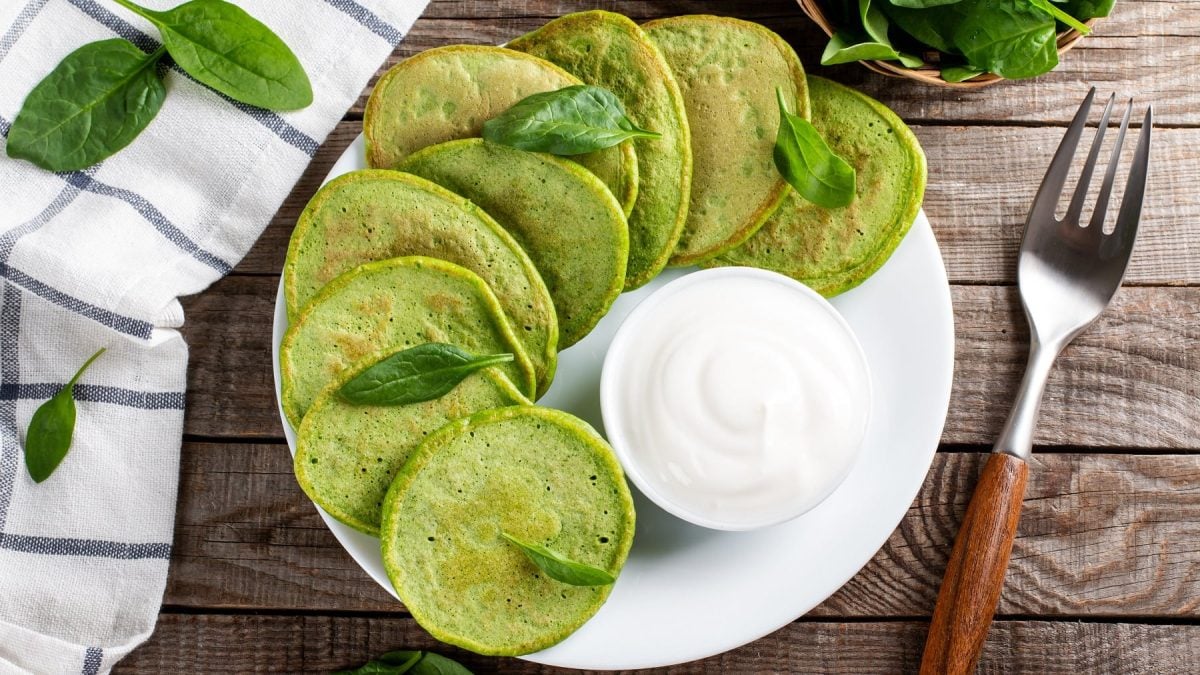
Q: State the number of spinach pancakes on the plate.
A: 9